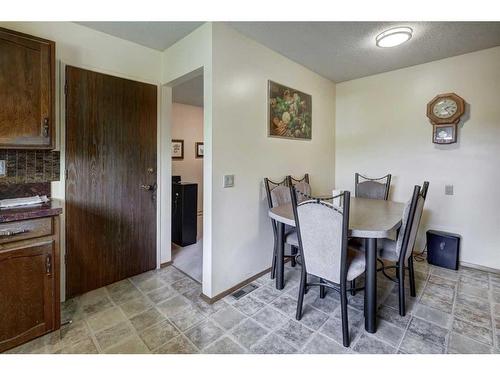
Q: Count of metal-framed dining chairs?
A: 5